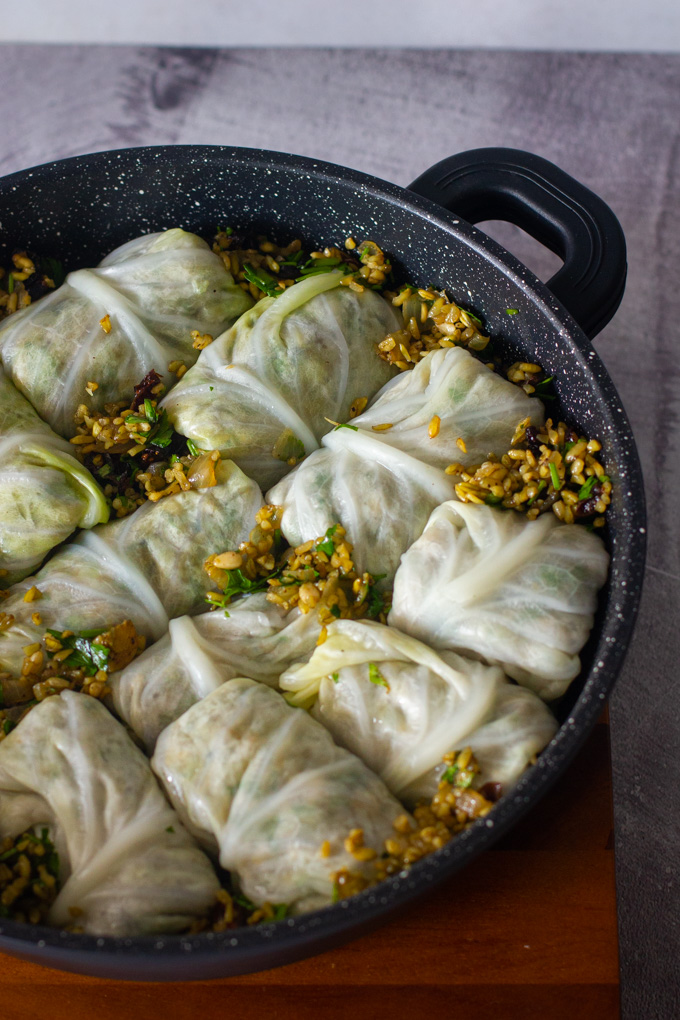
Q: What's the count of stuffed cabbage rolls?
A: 10